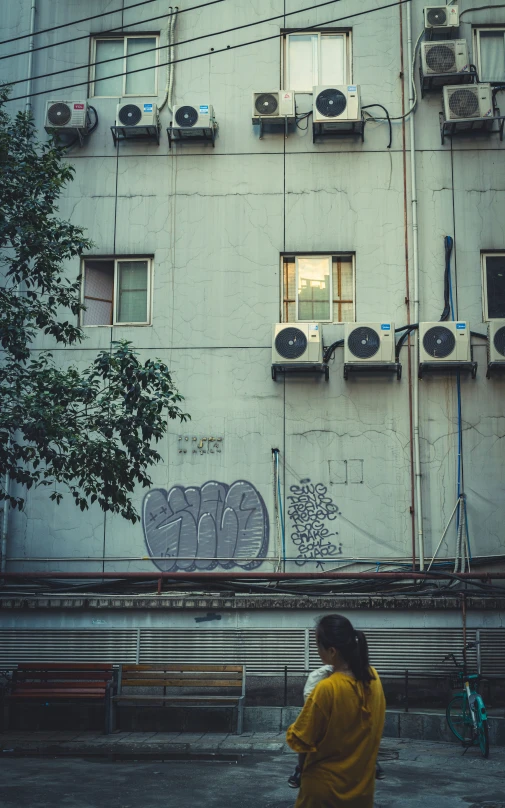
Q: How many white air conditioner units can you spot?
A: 12